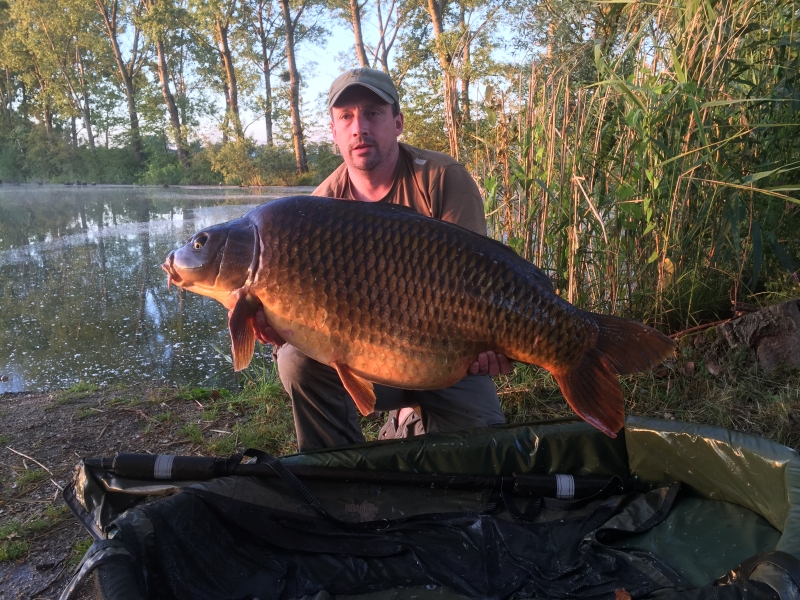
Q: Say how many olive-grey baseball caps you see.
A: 1